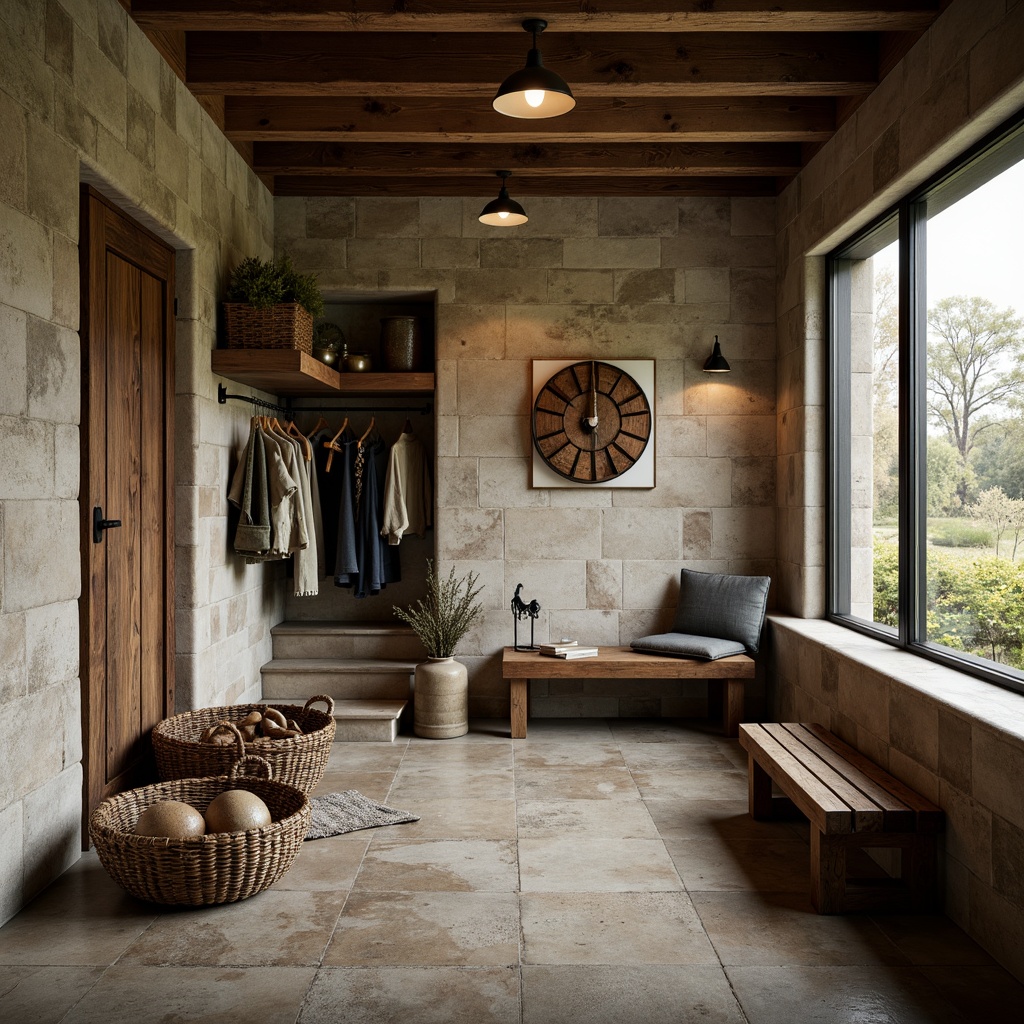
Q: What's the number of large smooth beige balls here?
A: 2